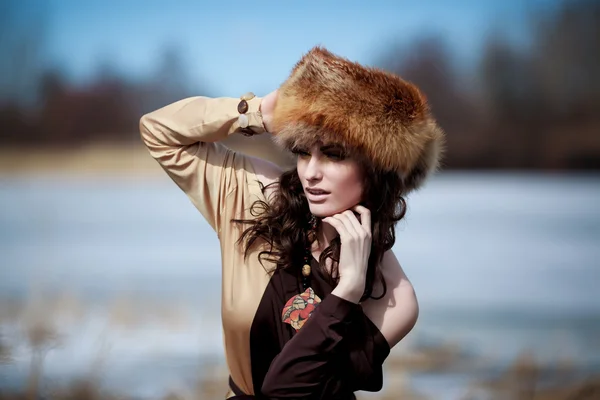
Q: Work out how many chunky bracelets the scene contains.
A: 1